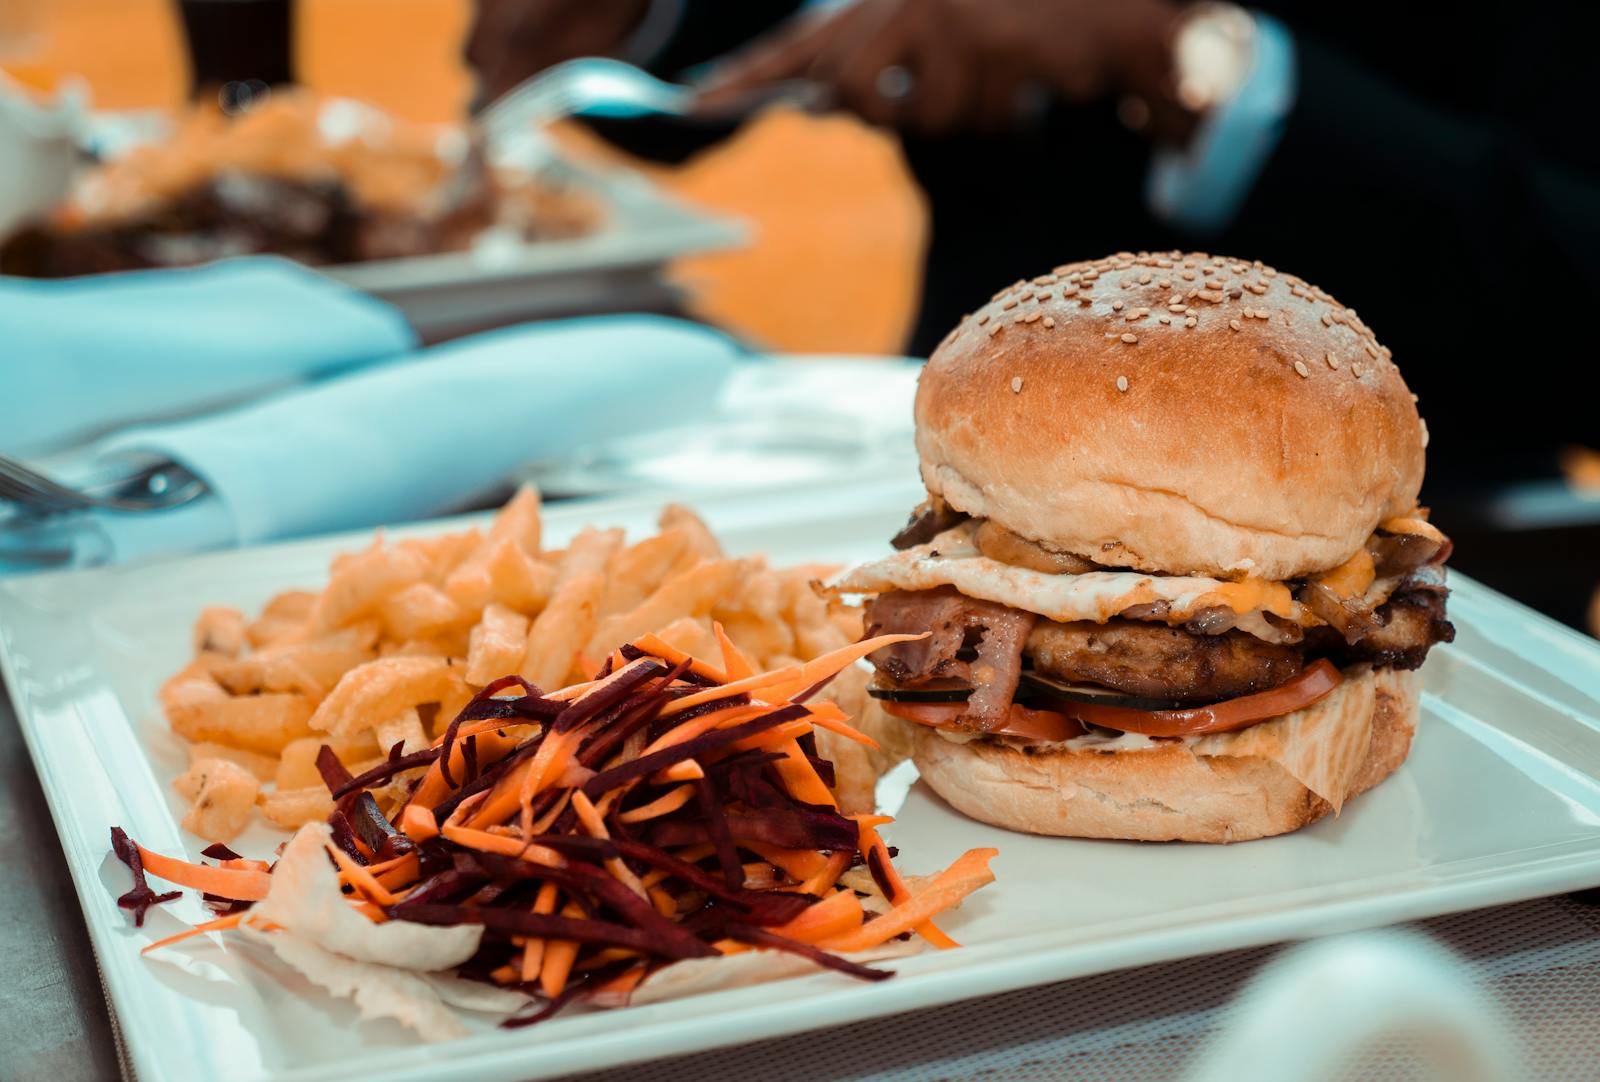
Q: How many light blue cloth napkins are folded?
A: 2